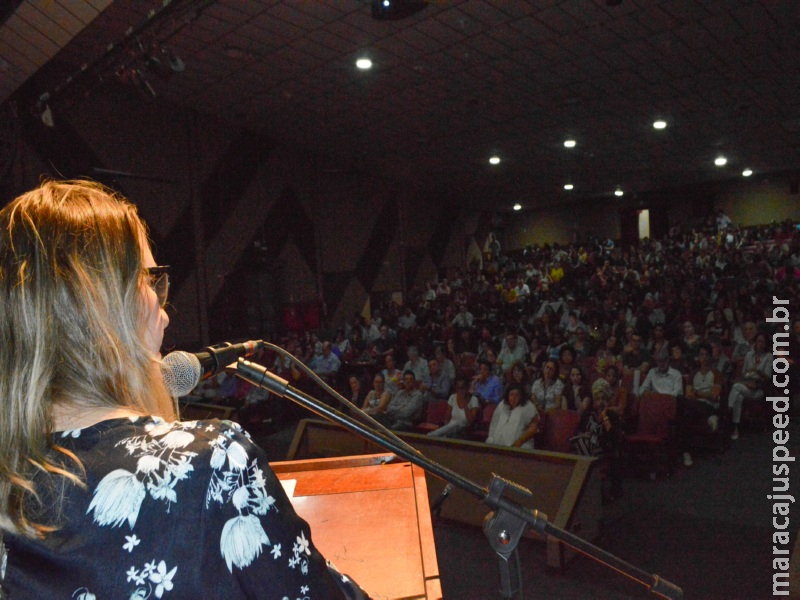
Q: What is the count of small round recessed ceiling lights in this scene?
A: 9